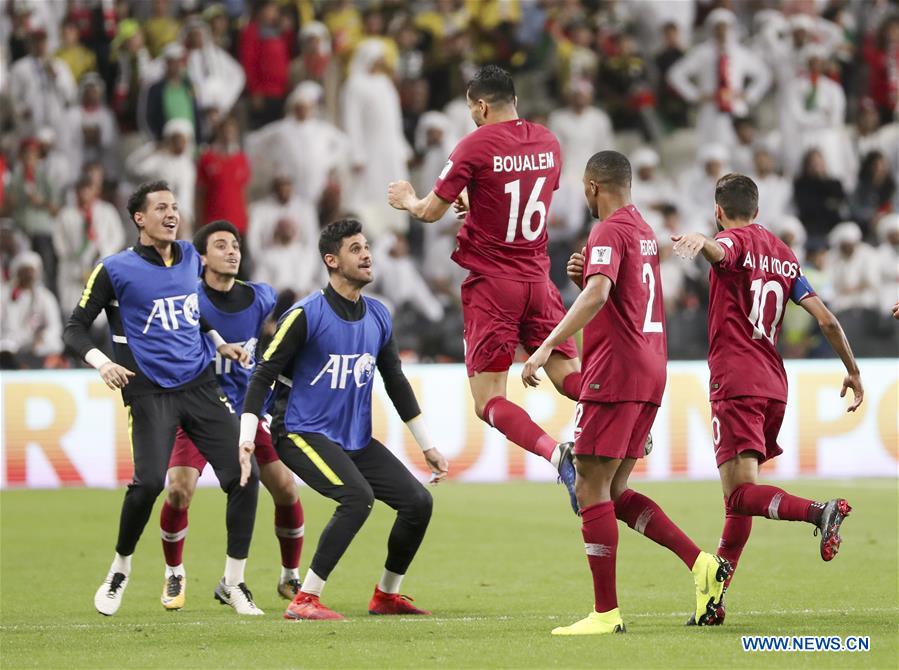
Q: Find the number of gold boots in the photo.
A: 2